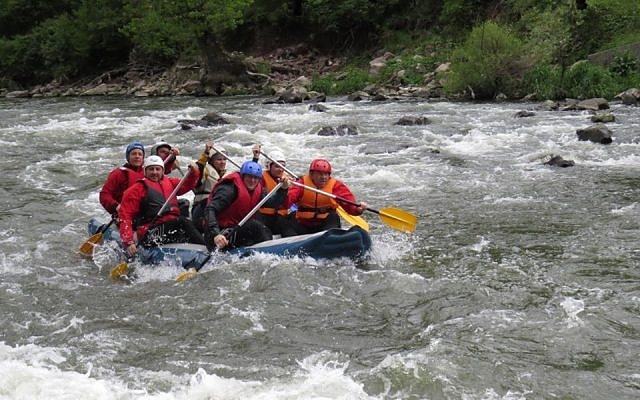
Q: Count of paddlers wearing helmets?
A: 7